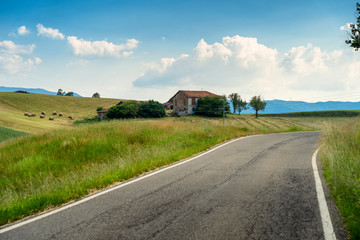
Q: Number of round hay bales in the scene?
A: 9